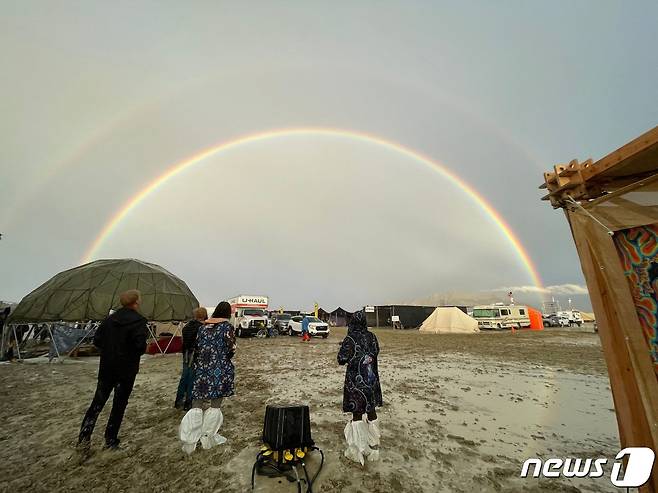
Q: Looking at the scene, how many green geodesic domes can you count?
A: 1